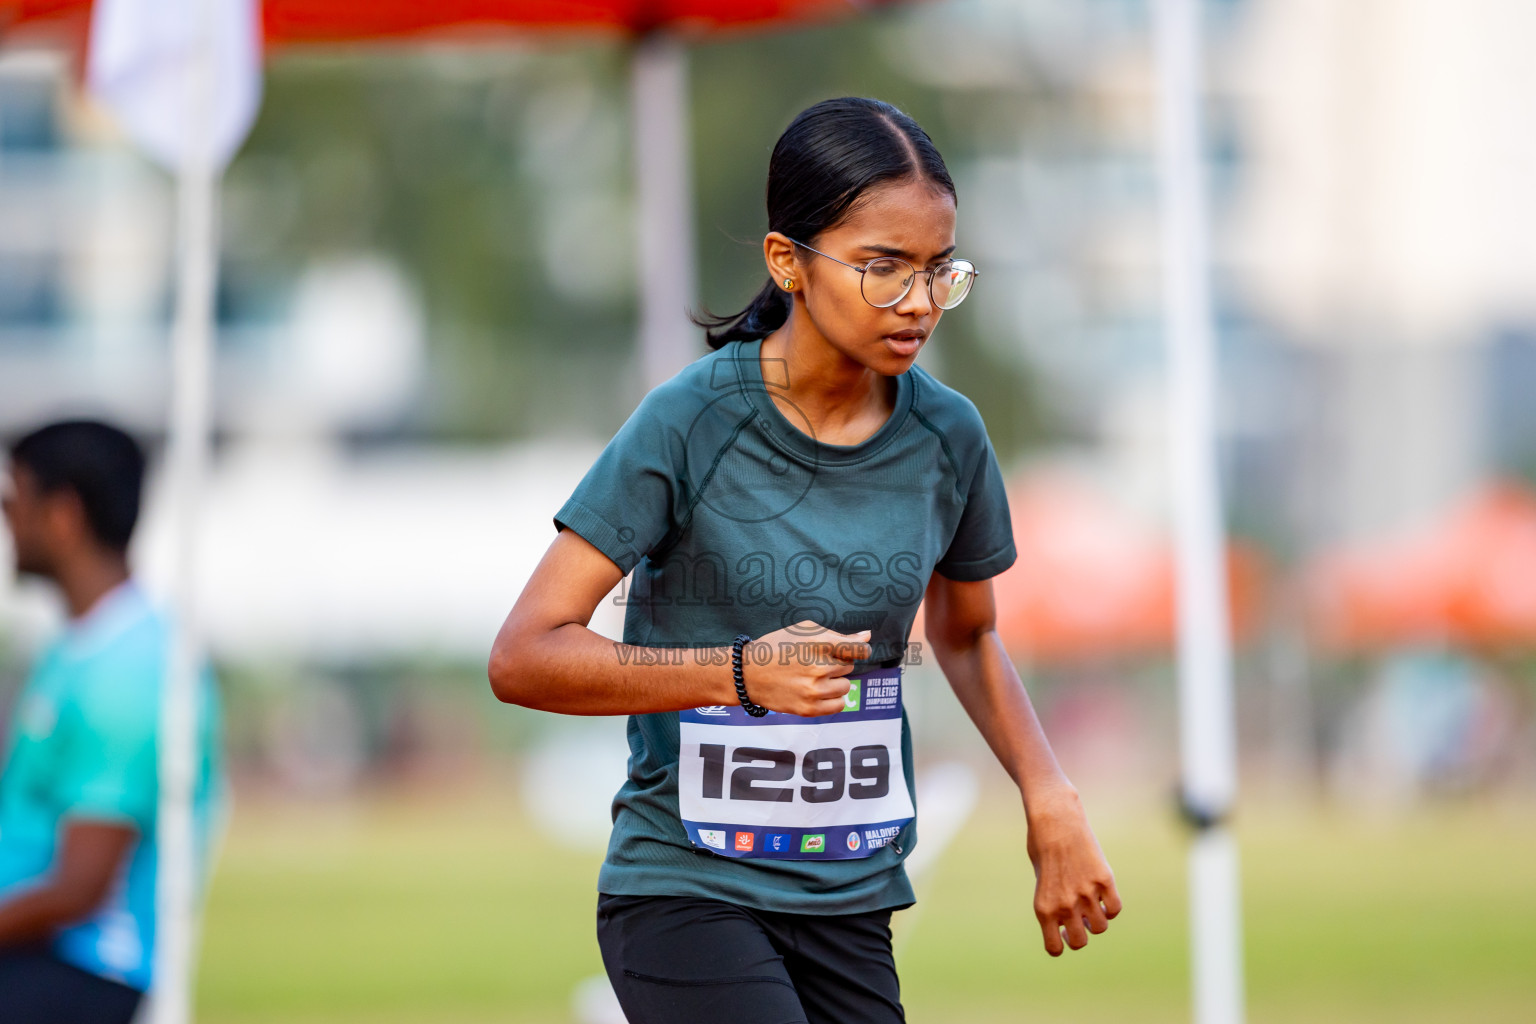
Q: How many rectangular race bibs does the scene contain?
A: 1